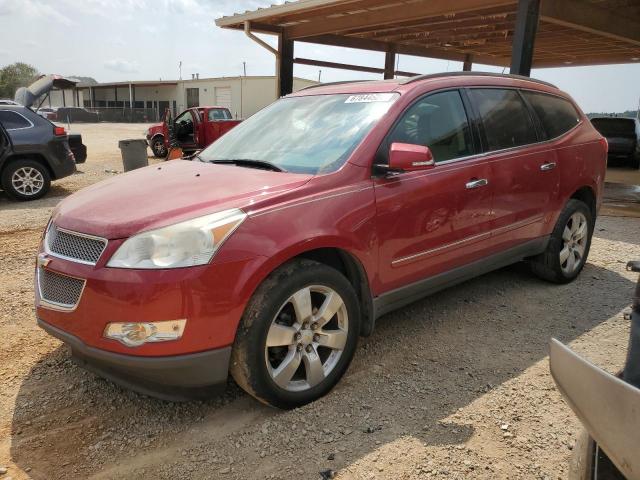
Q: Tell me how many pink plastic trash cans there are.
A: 0